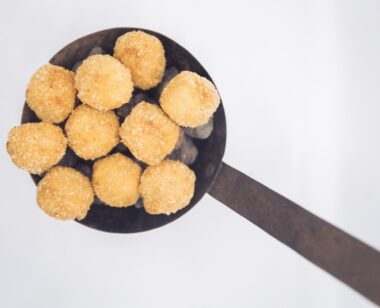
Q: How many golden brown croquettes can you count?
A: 10